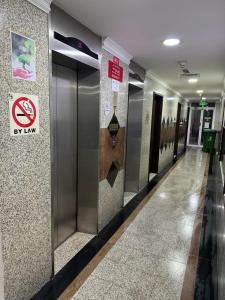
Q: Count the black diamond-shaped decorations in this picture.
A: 2